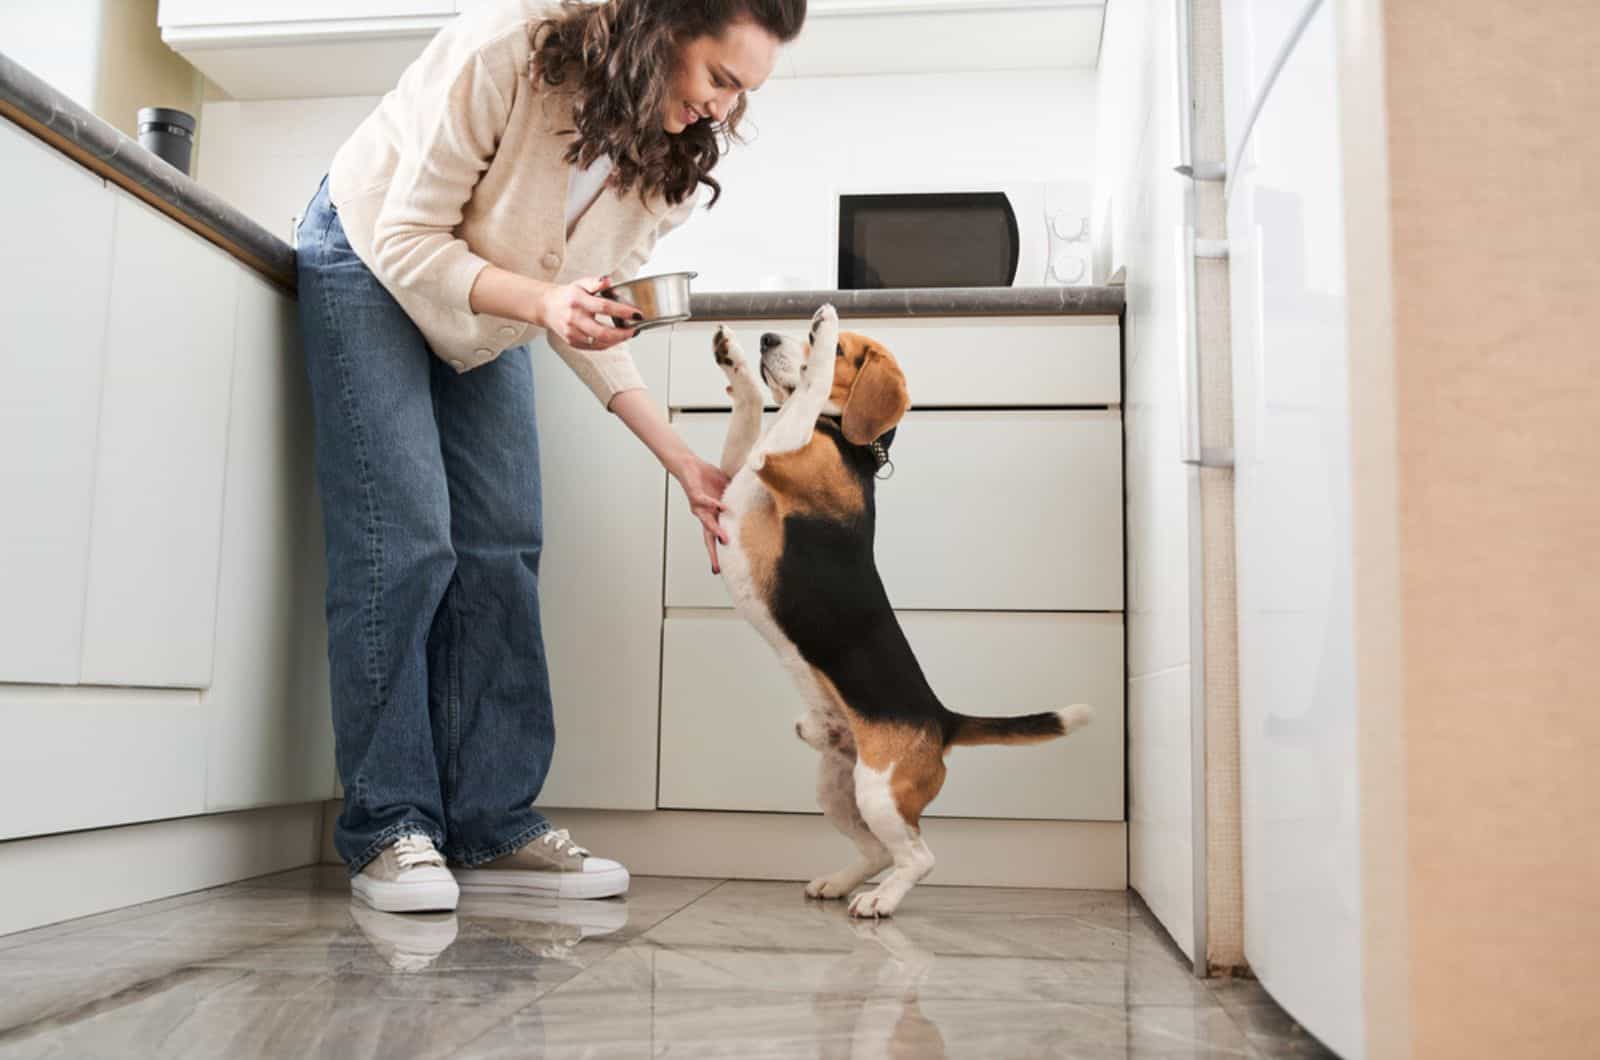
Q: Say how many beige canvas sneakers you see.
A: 2